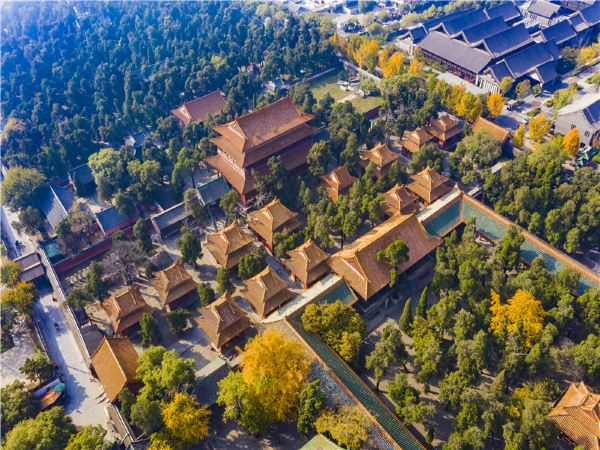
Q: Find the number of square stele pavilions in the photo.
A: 13